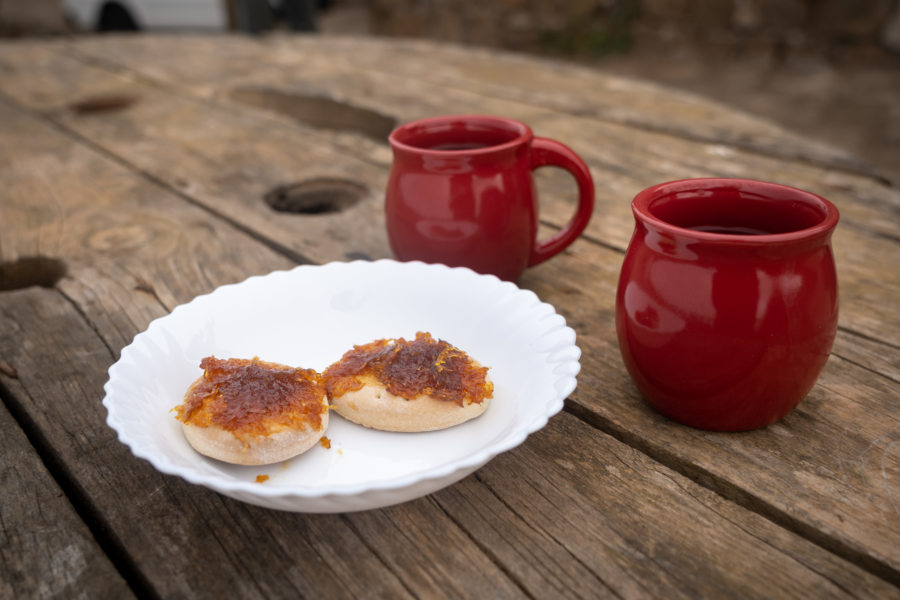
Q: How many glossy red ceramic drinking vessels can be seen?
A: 2